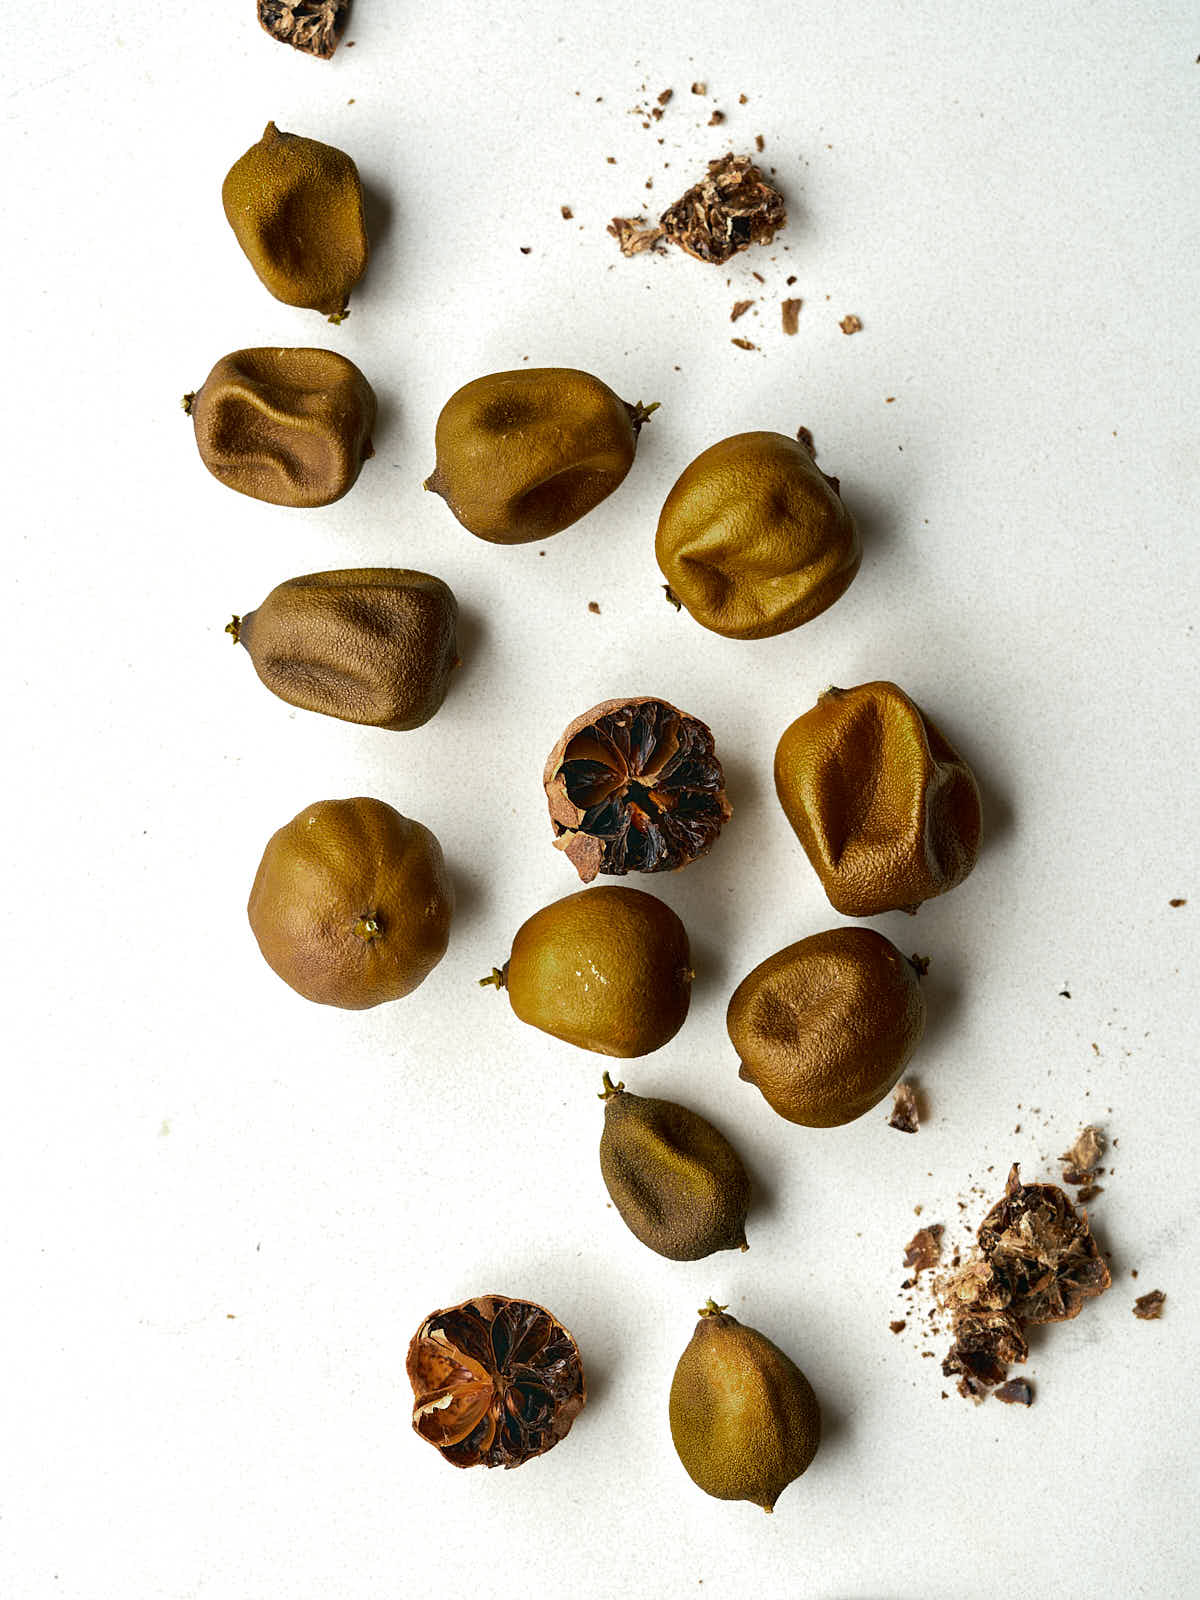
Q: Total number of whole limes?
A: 11